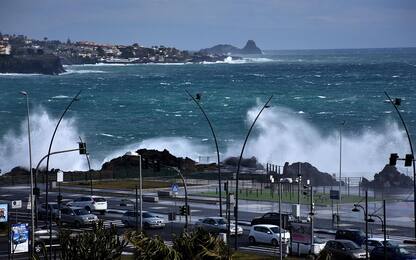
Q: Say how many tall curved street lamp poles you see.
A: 4